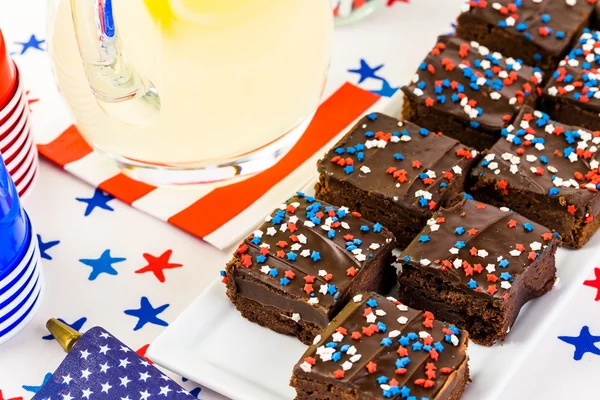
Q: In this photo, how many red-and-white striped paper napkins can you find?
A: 1